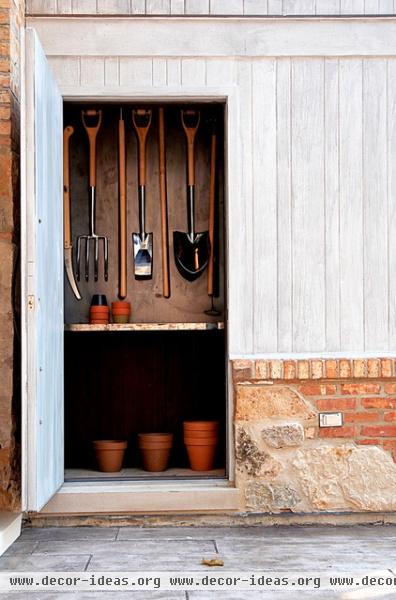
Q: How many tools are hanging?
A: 7